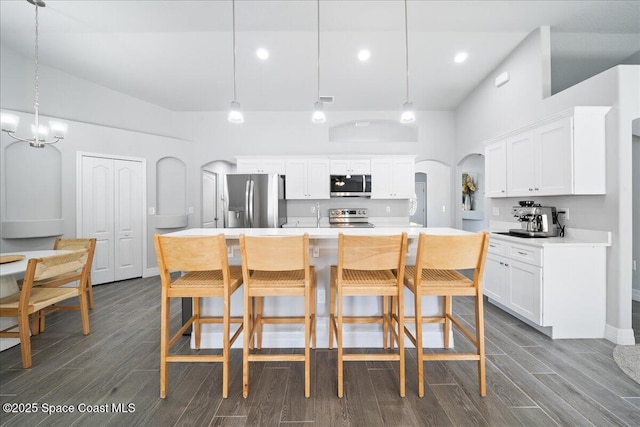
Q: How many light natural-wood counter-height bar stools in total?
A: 4